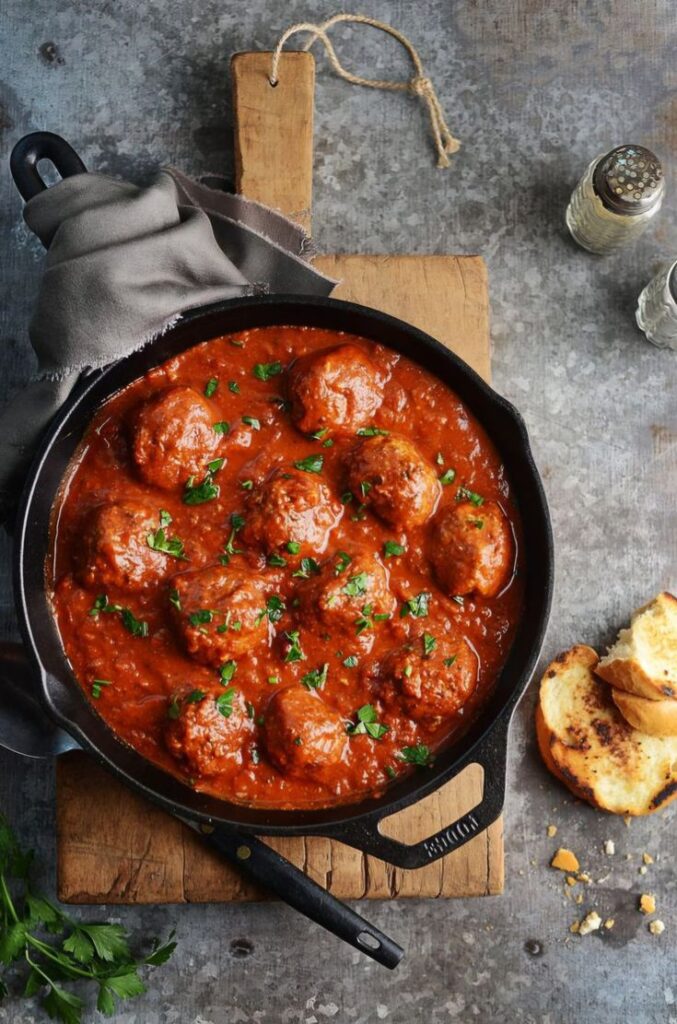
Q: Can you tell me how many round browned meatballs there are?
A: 11